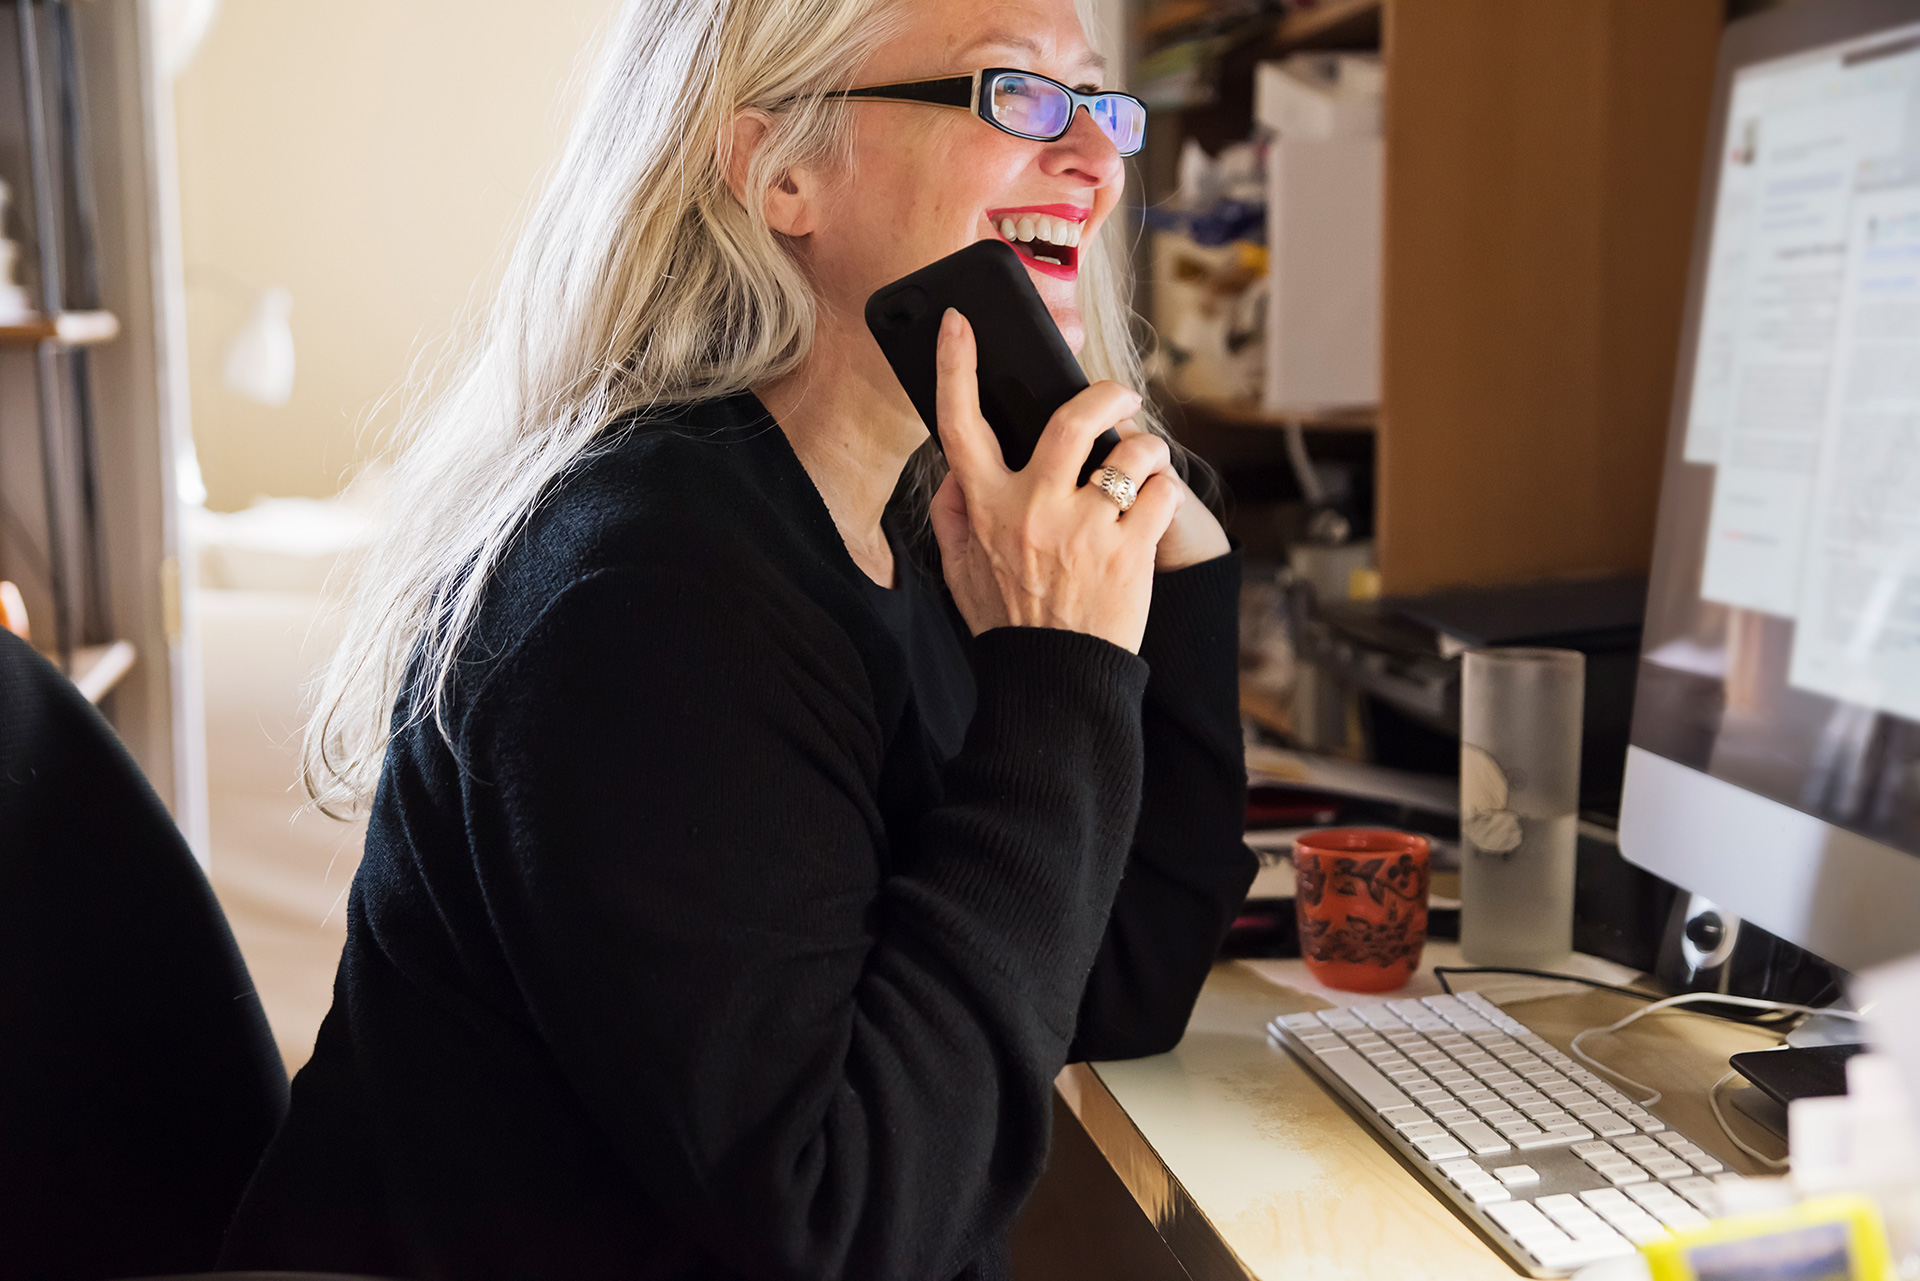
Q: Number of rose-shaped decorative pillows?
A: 0